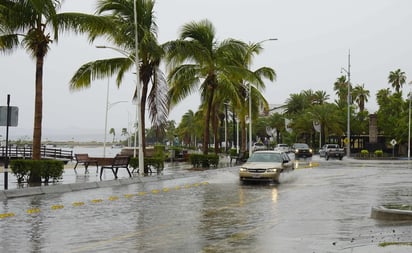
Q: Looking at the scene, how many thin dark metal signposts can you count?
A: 1